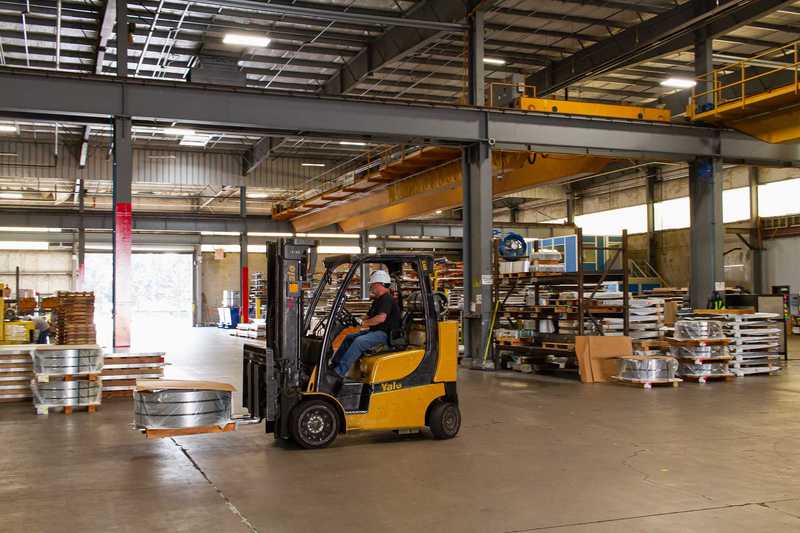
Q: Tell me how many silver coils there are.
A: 7